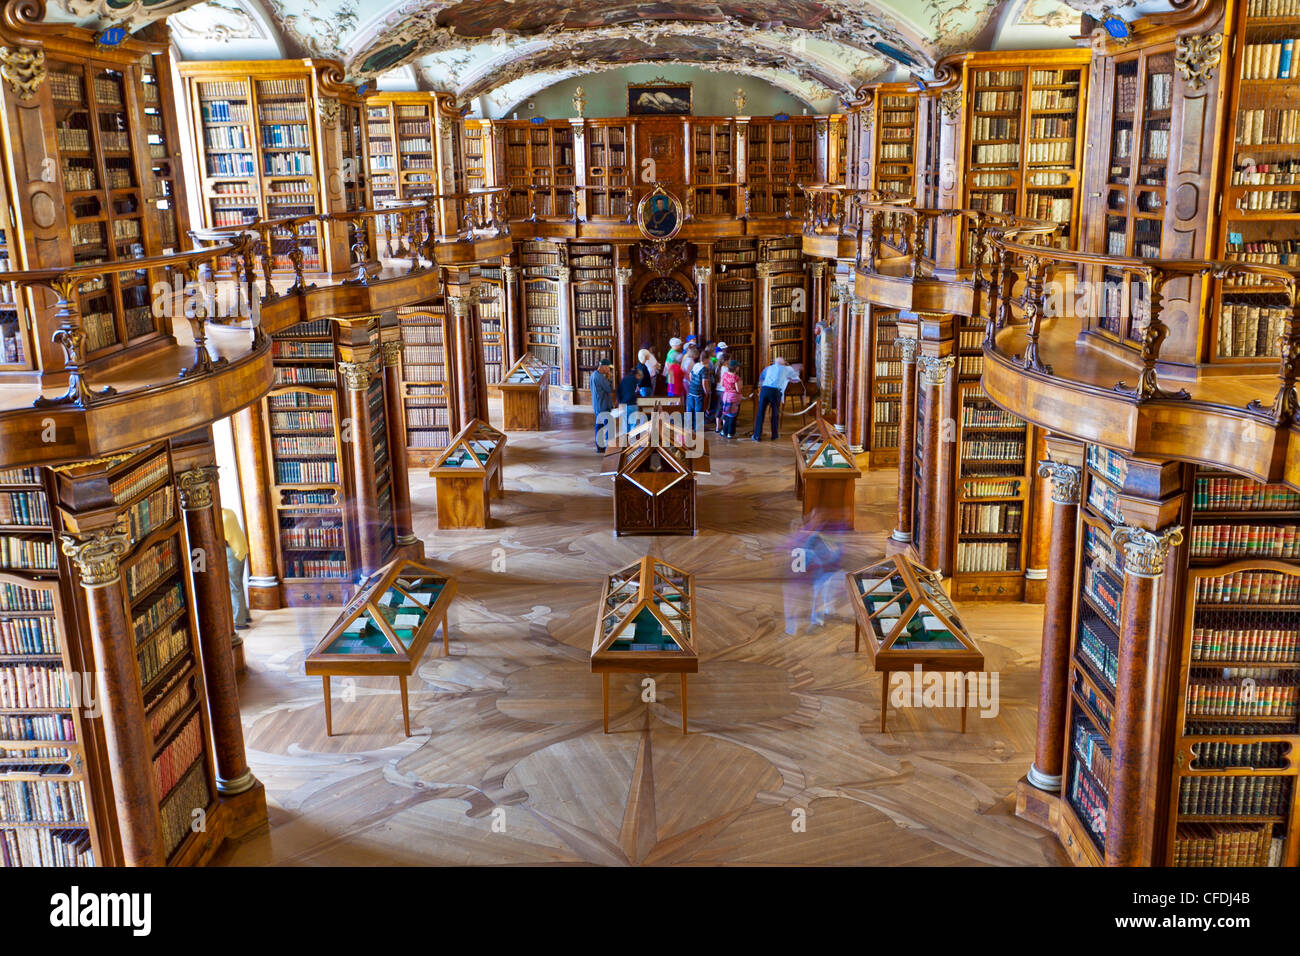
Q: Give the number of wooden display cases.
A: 7